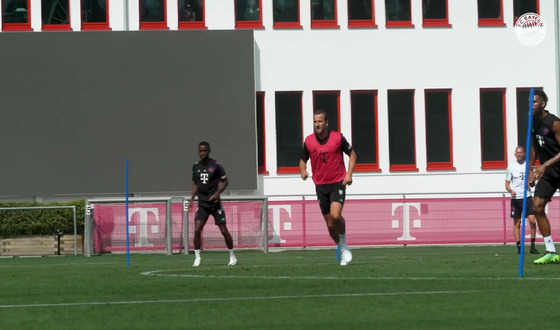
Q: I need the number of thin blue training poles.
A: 3